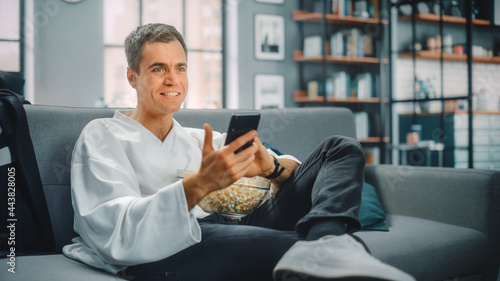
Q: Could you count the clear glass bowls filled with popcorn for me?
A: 1